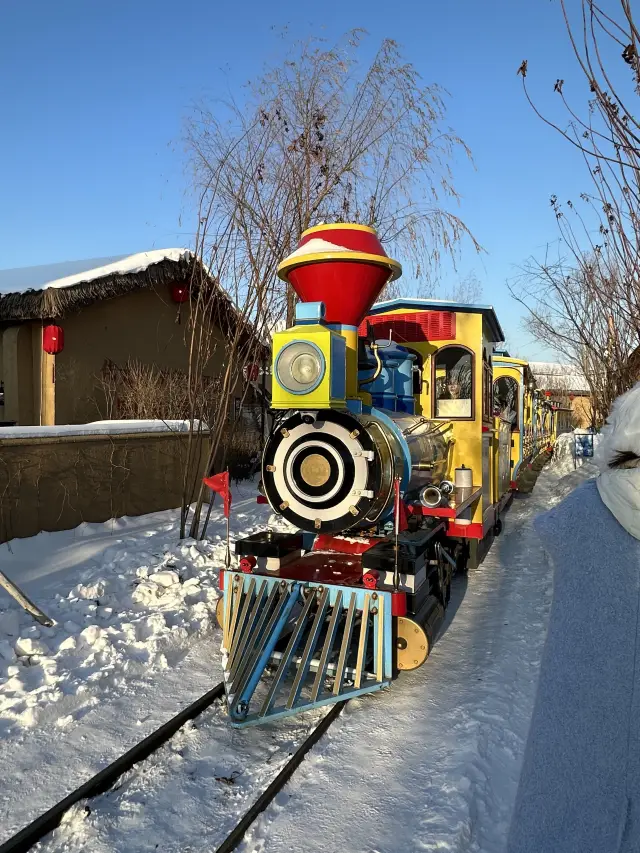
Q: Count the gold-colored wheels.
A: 2